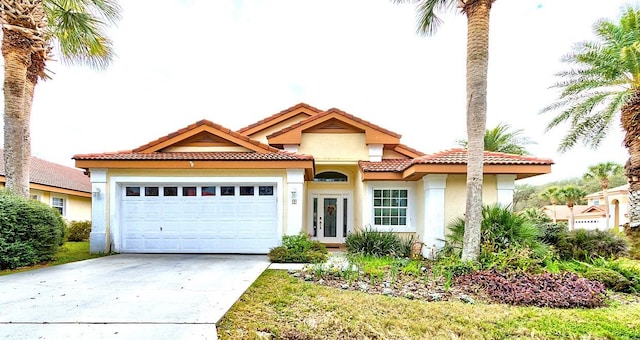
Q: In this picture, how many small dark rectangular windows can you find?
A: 8